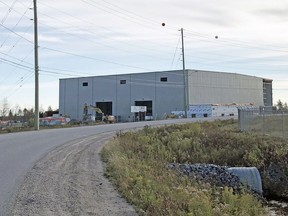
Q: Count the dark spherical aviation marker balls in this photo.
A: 2